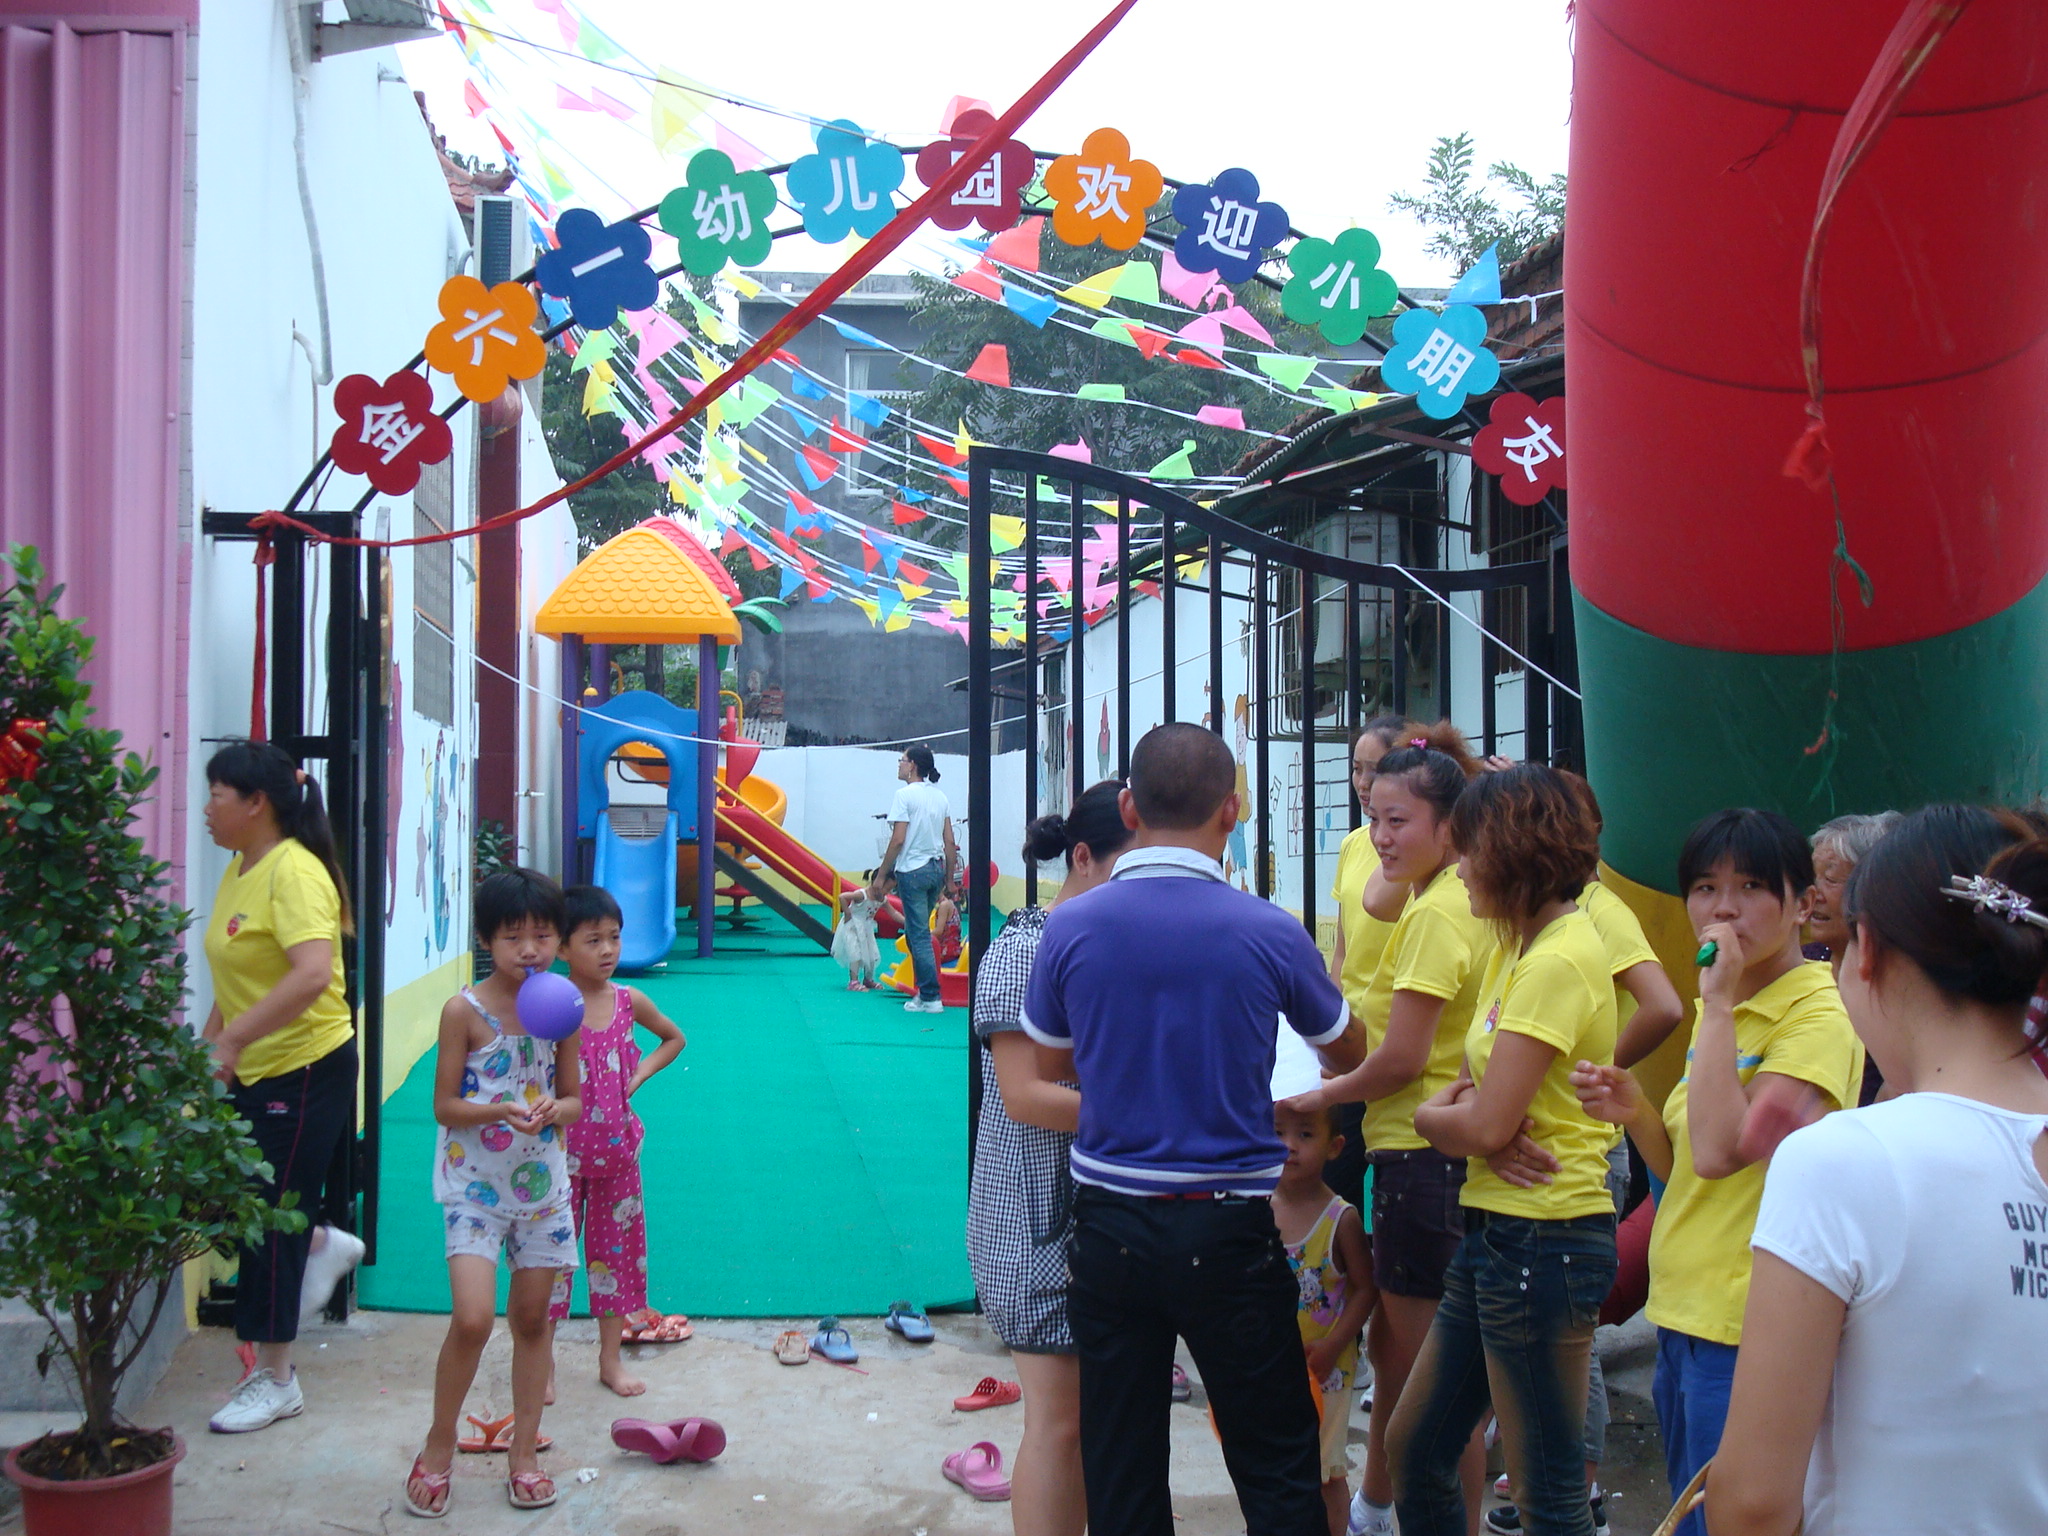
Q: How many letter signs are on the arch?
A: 11